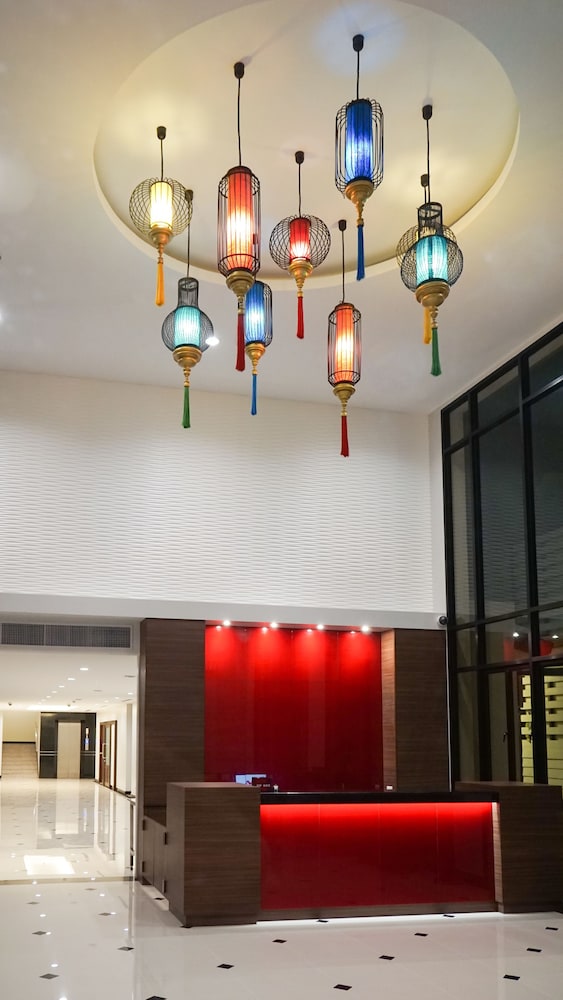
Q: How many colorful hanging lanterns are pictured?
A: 9